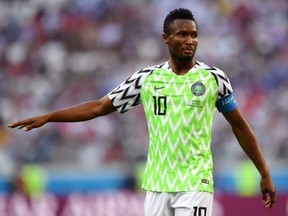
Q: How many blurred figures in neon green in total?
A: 3